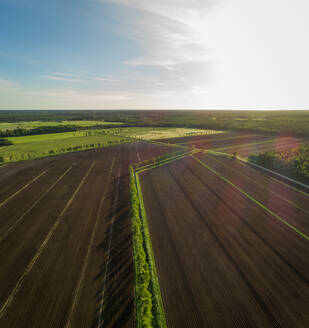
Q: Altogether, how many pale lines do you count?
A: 5